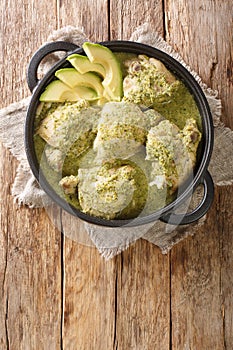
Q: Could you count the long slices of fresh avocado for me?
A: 4